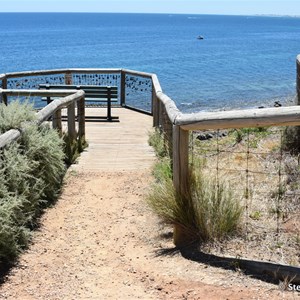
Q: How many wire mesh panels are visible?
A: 4